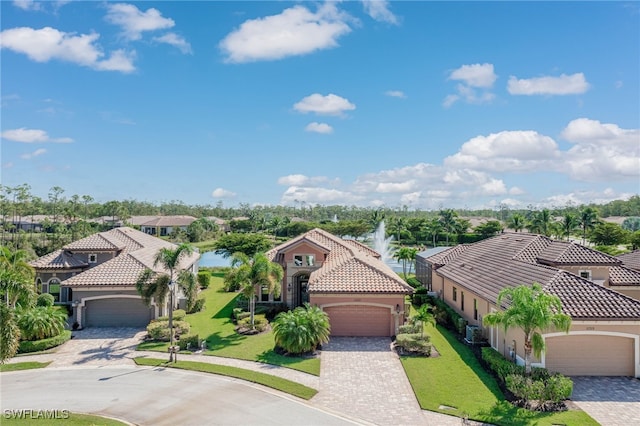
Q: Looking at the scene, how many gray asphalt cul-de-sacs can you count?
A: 1